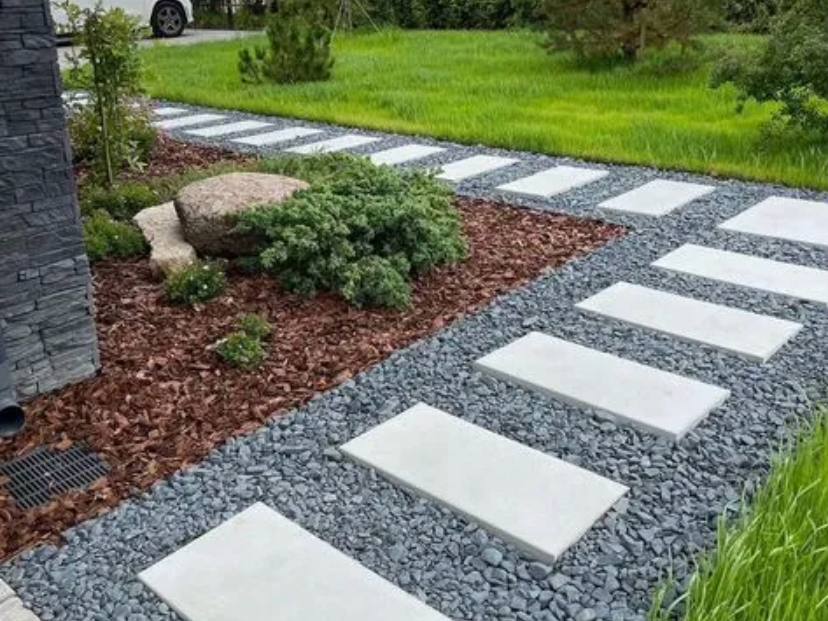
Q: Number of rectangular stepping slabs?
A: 15